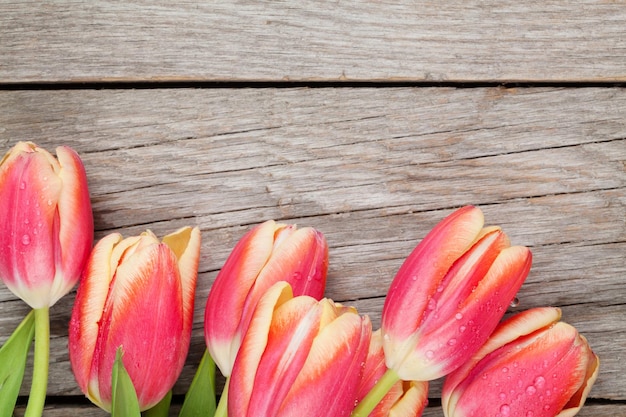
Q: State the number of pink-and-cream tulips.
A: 7